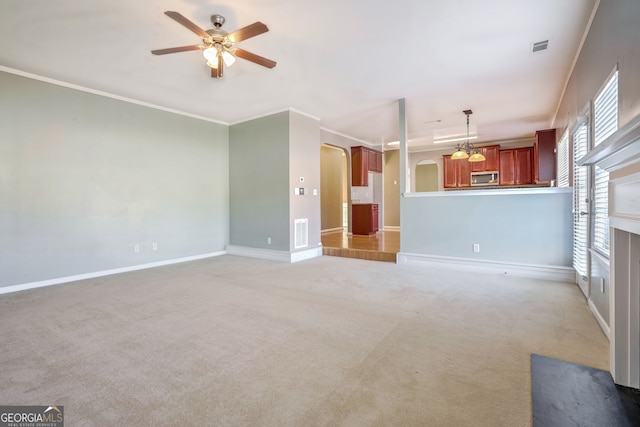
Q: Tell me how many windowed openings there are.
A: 3